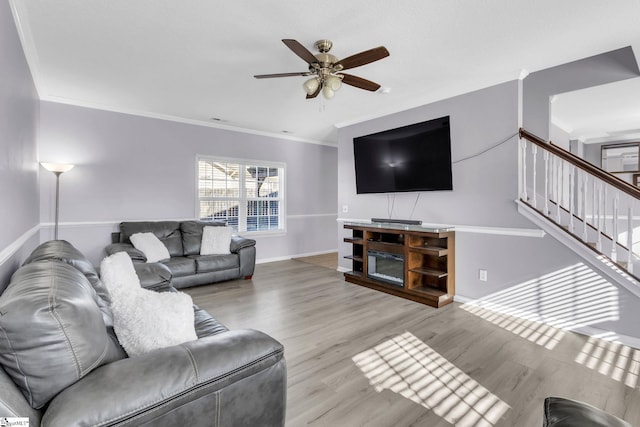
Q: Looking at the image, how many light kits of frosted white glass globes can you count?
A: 1